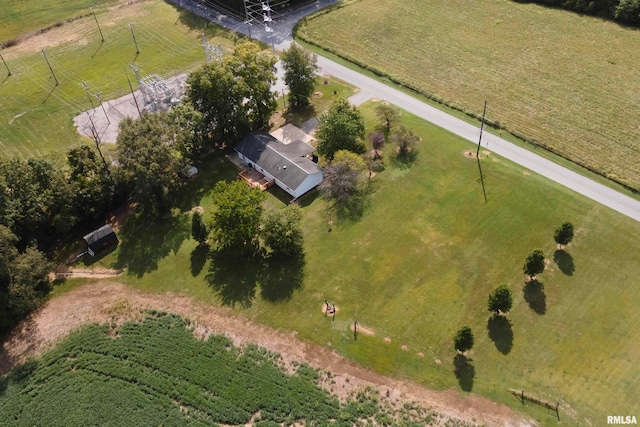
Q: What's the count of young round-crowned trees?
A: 4